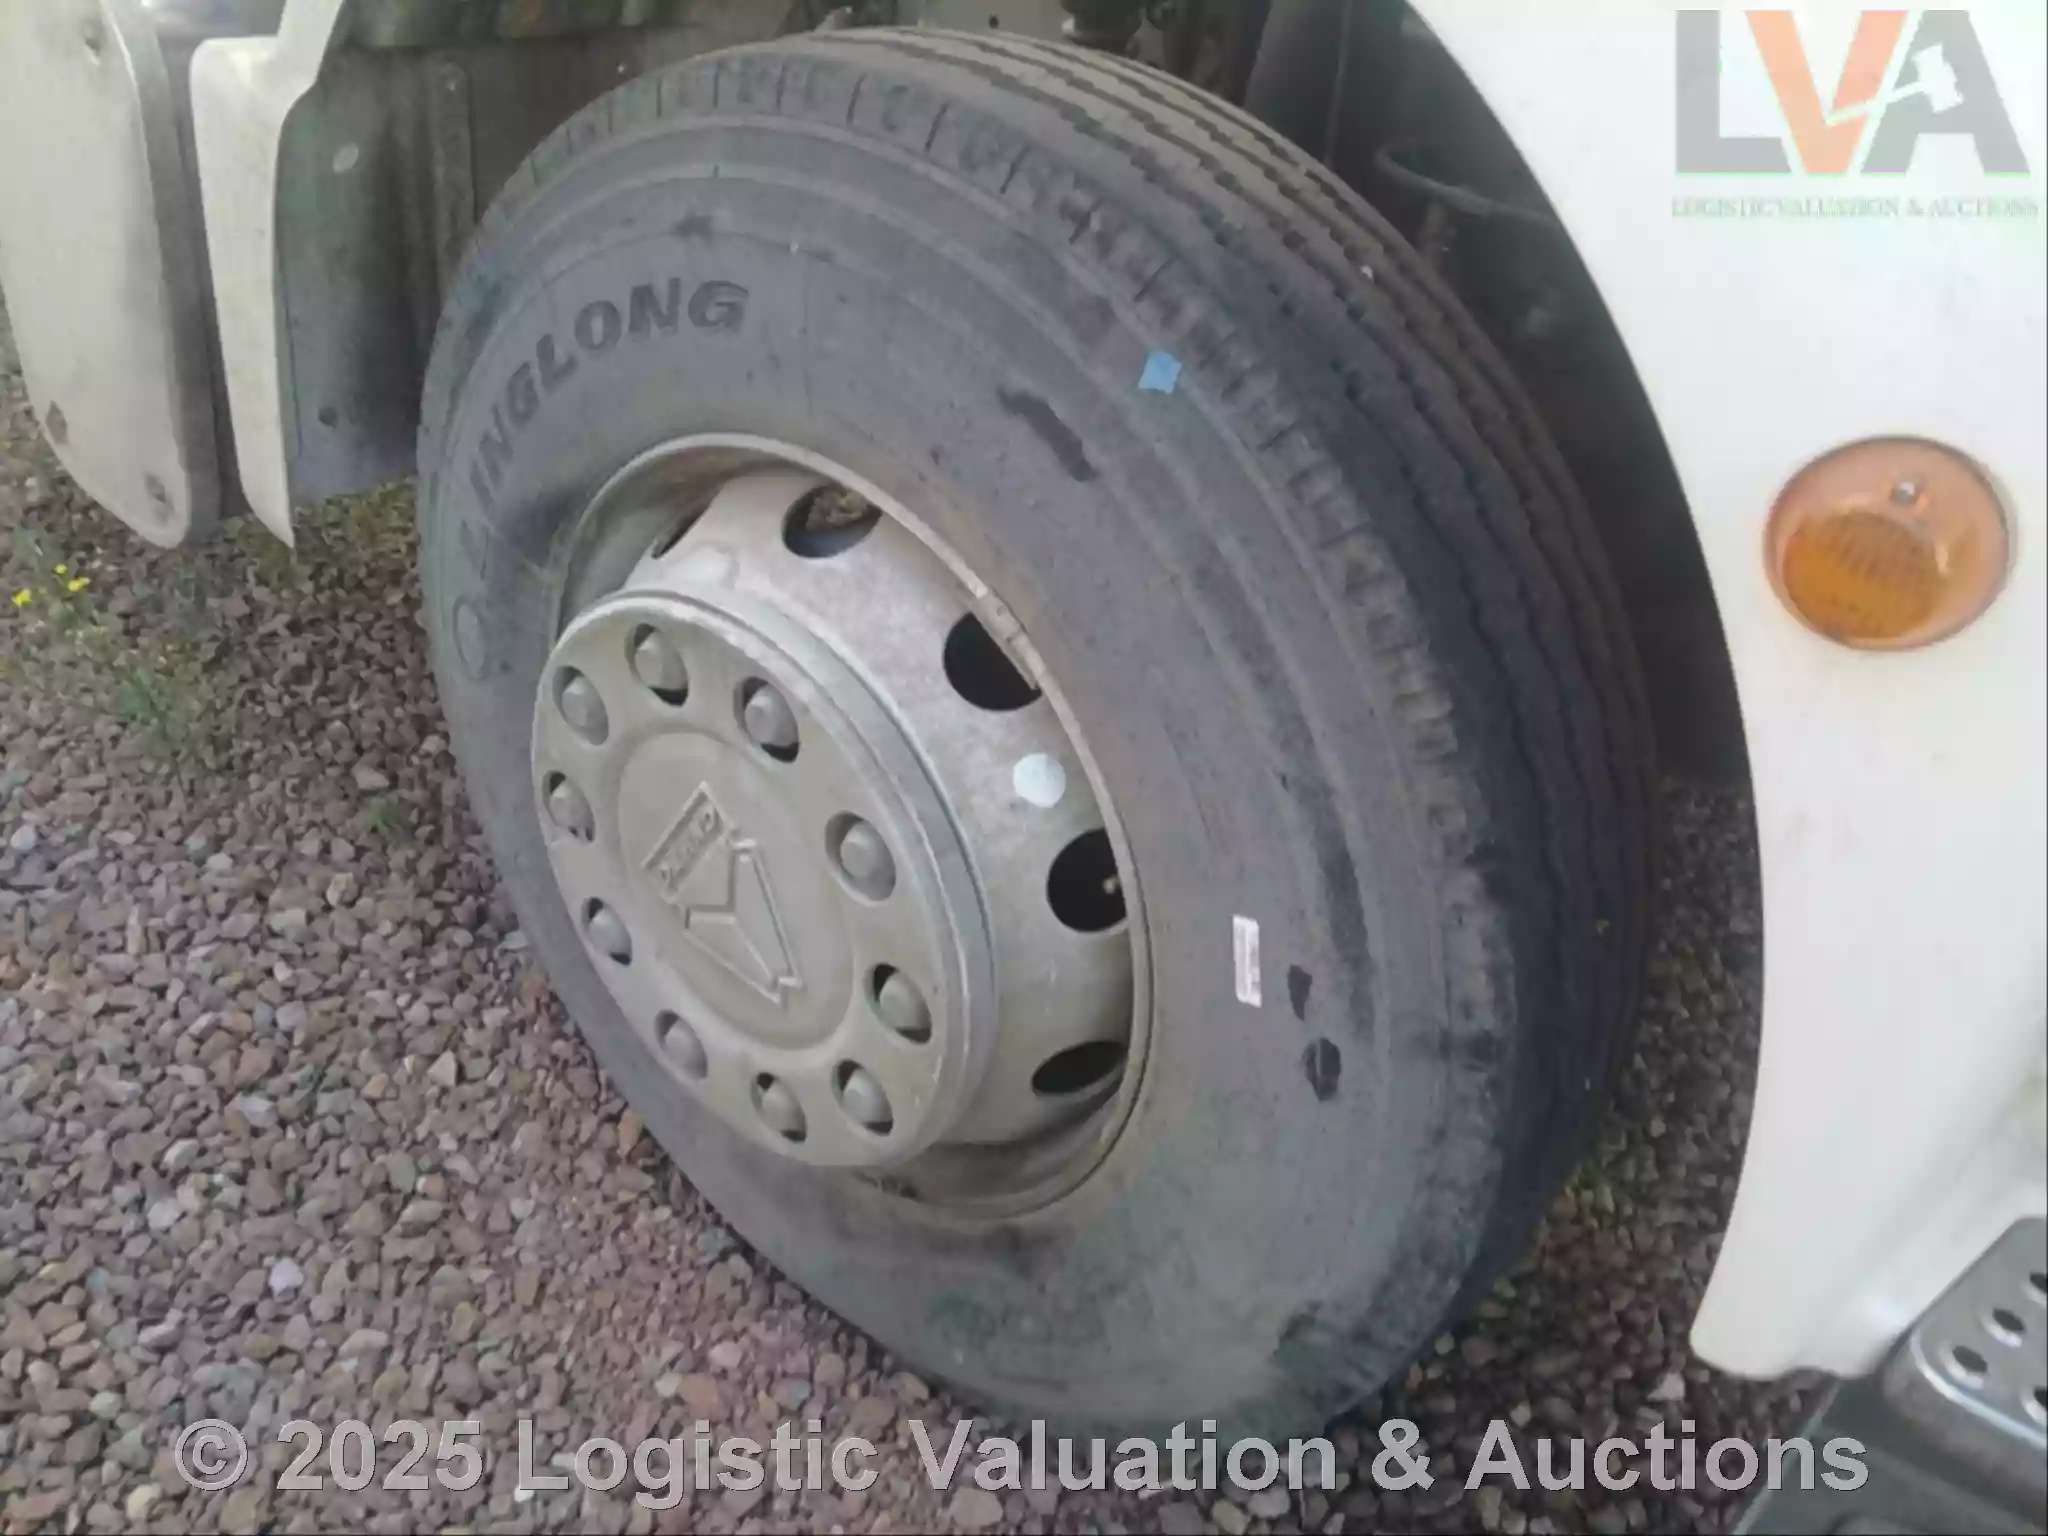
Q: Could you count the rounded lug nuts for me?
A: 10